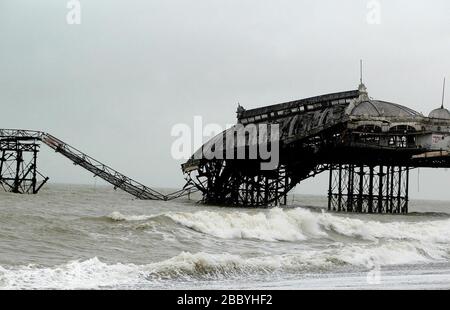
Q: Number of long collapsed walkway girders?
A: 1